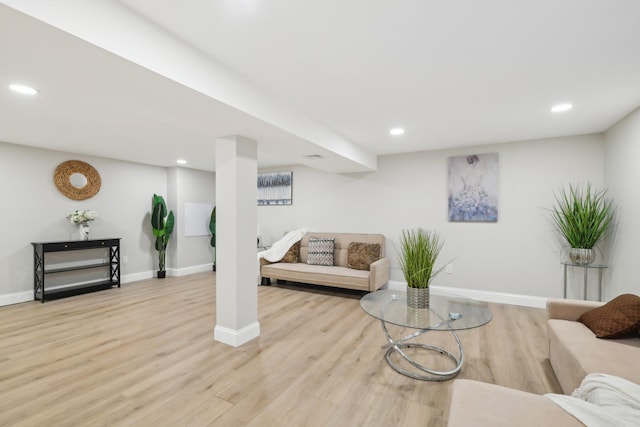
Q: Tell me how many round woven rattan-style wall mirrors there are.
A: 1